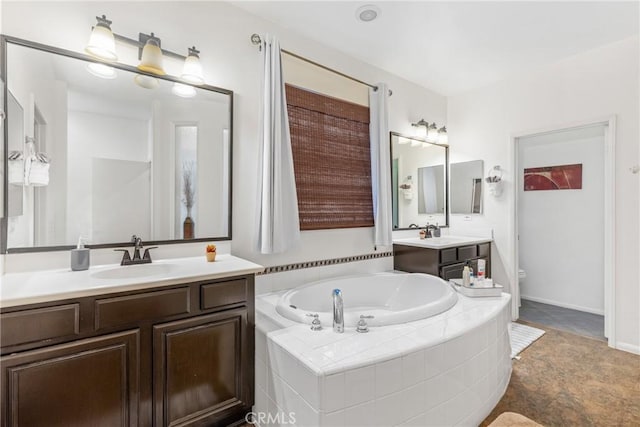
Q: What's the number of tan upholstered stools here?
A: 1